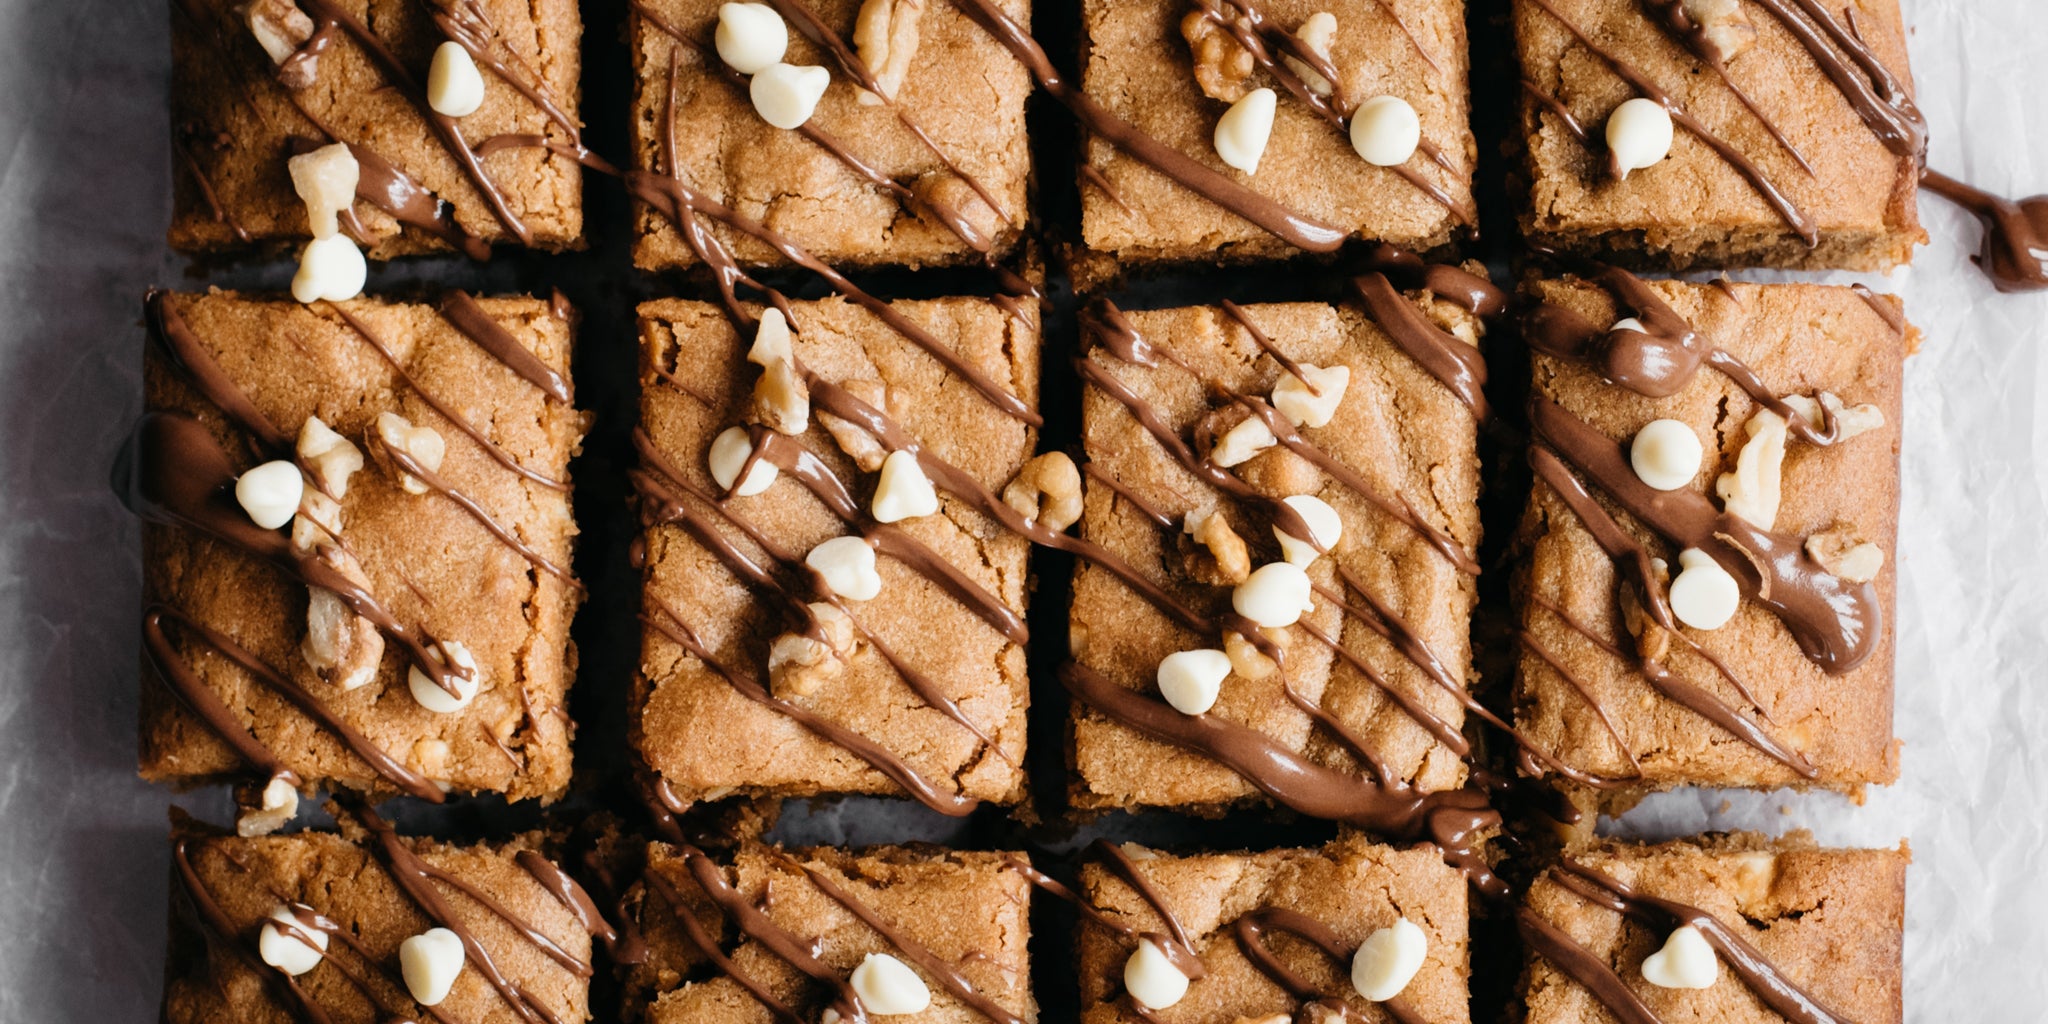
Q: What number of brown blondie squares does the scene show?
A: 12